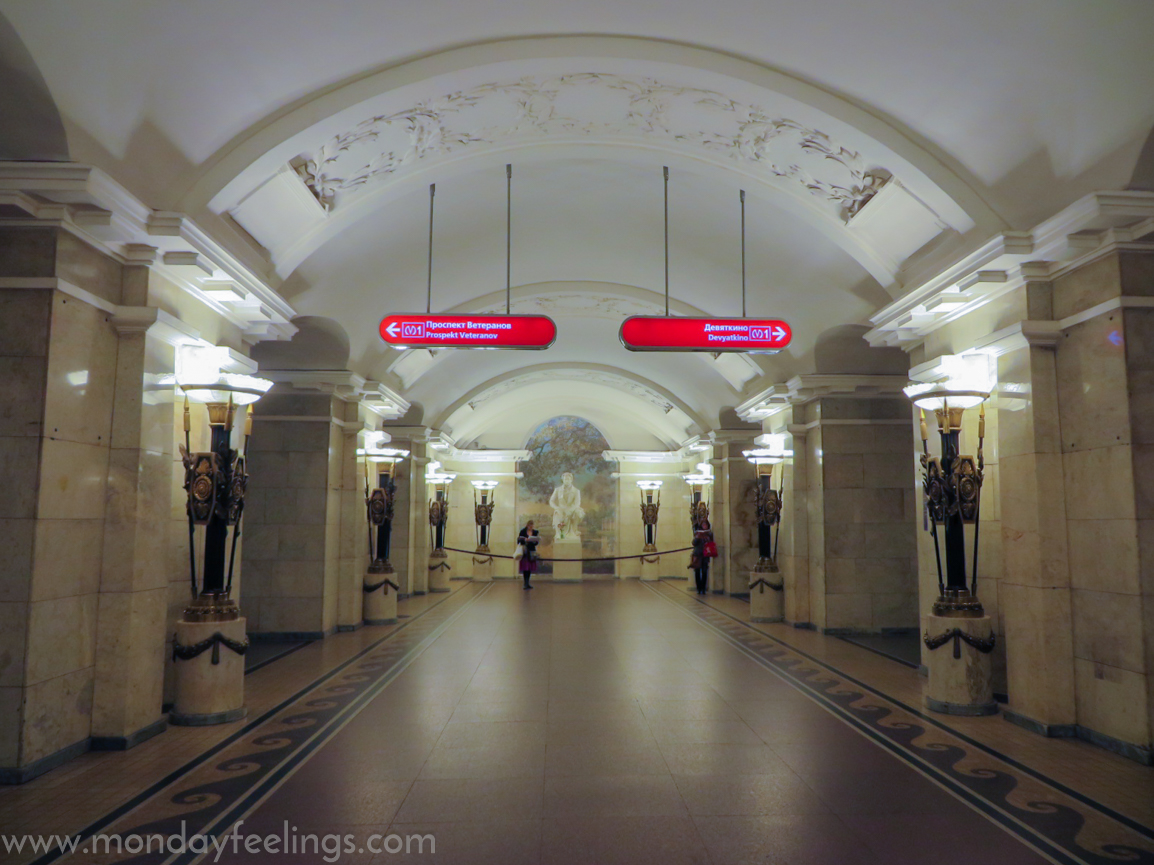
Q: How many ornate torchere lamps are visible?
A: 8